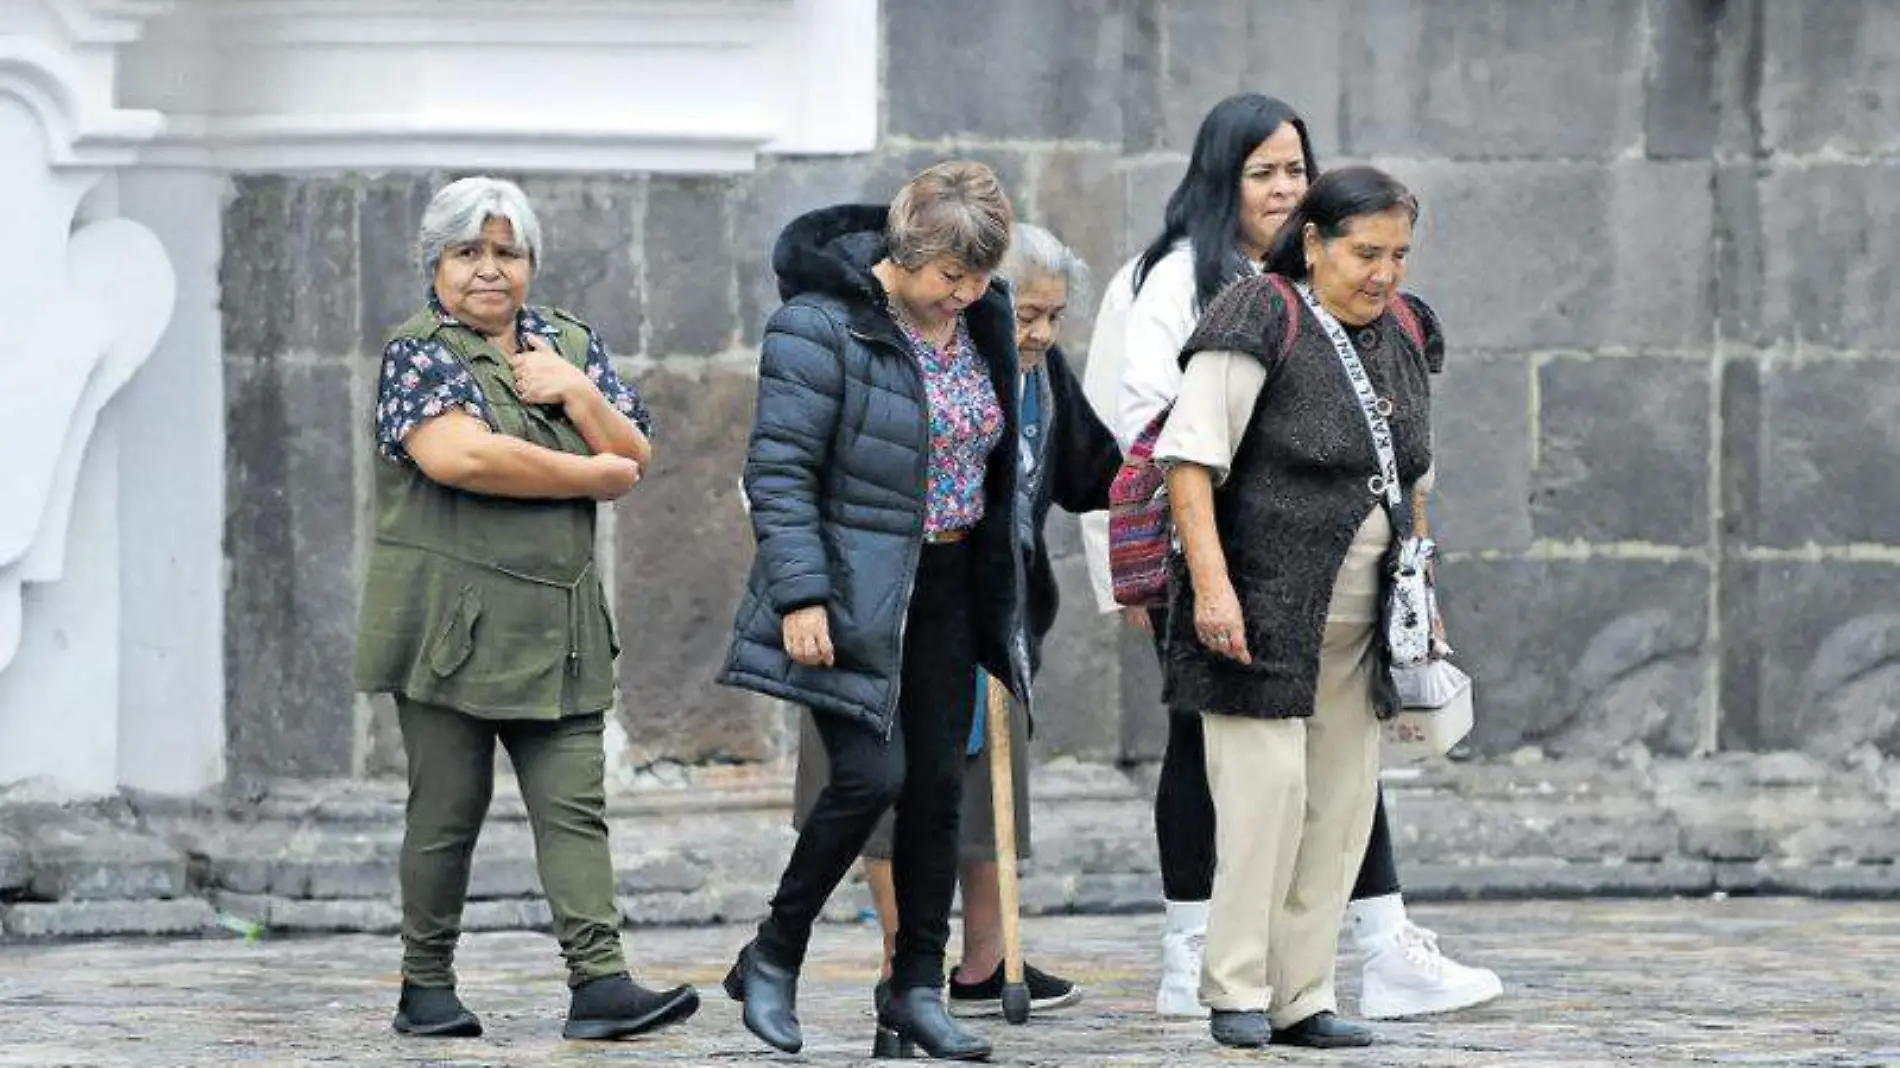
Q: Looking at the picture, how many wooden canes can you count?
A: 1